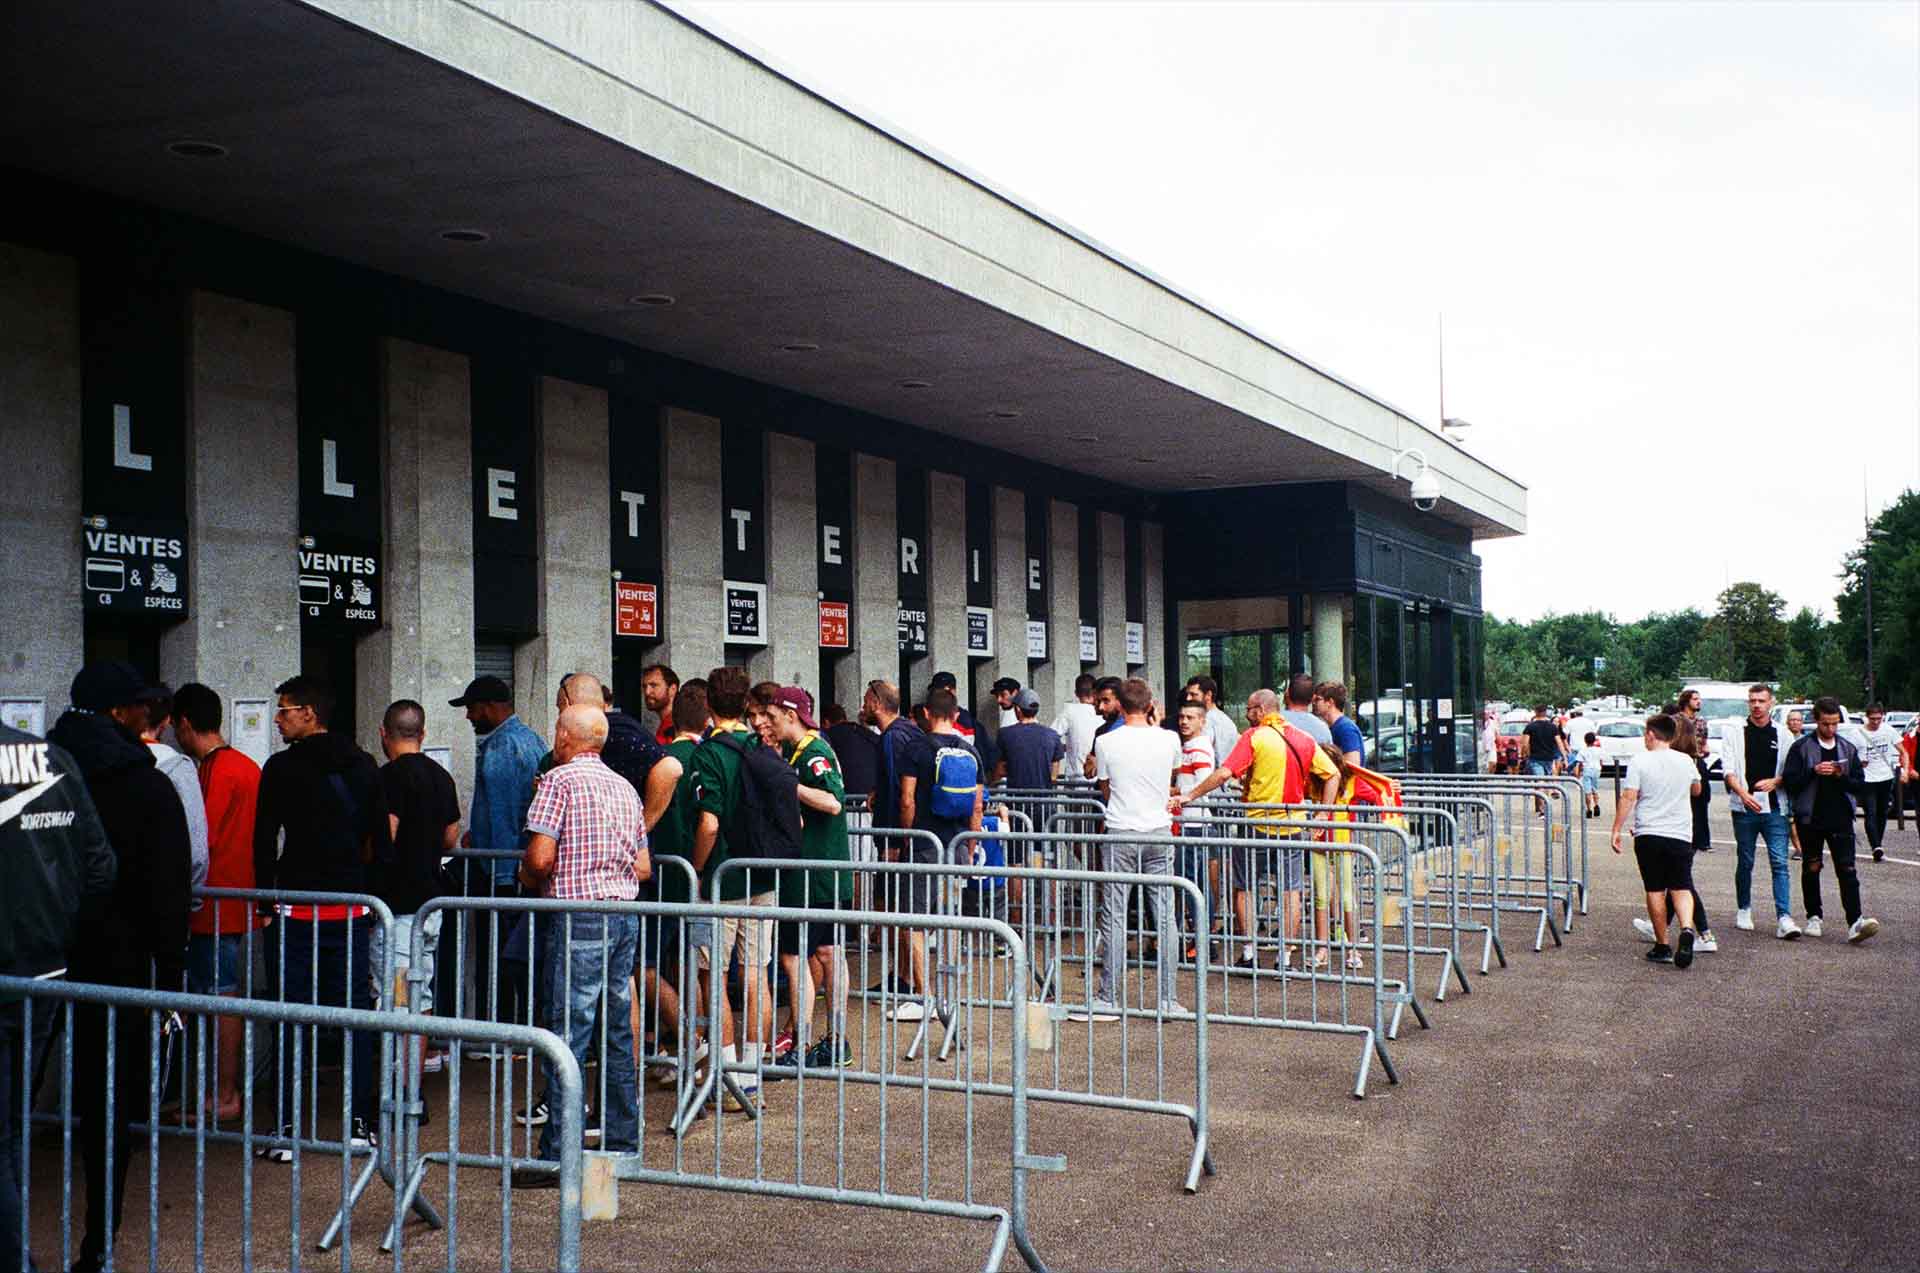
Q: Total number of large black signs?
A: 2